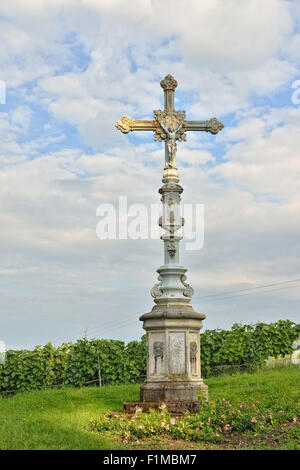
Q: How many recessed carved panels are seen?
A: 3